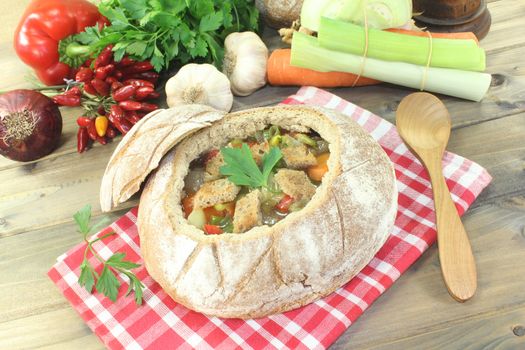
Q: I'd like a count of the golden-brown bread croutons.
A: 6